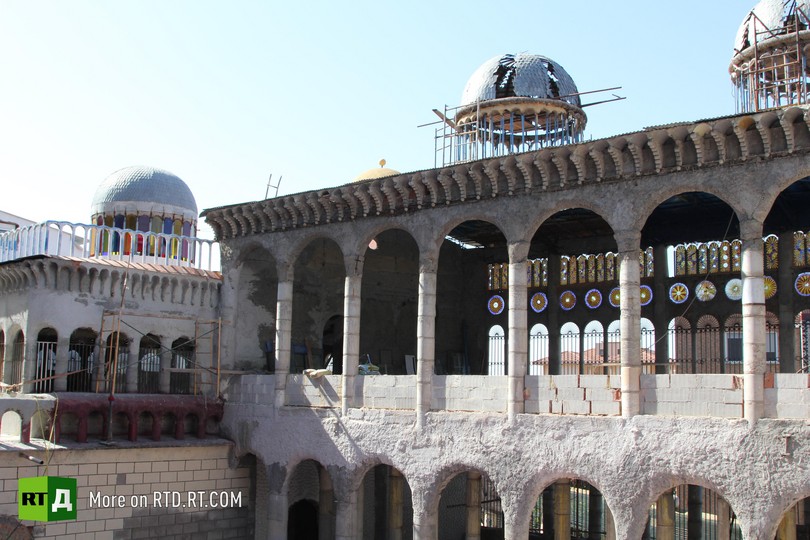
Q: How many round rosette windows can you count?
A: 11